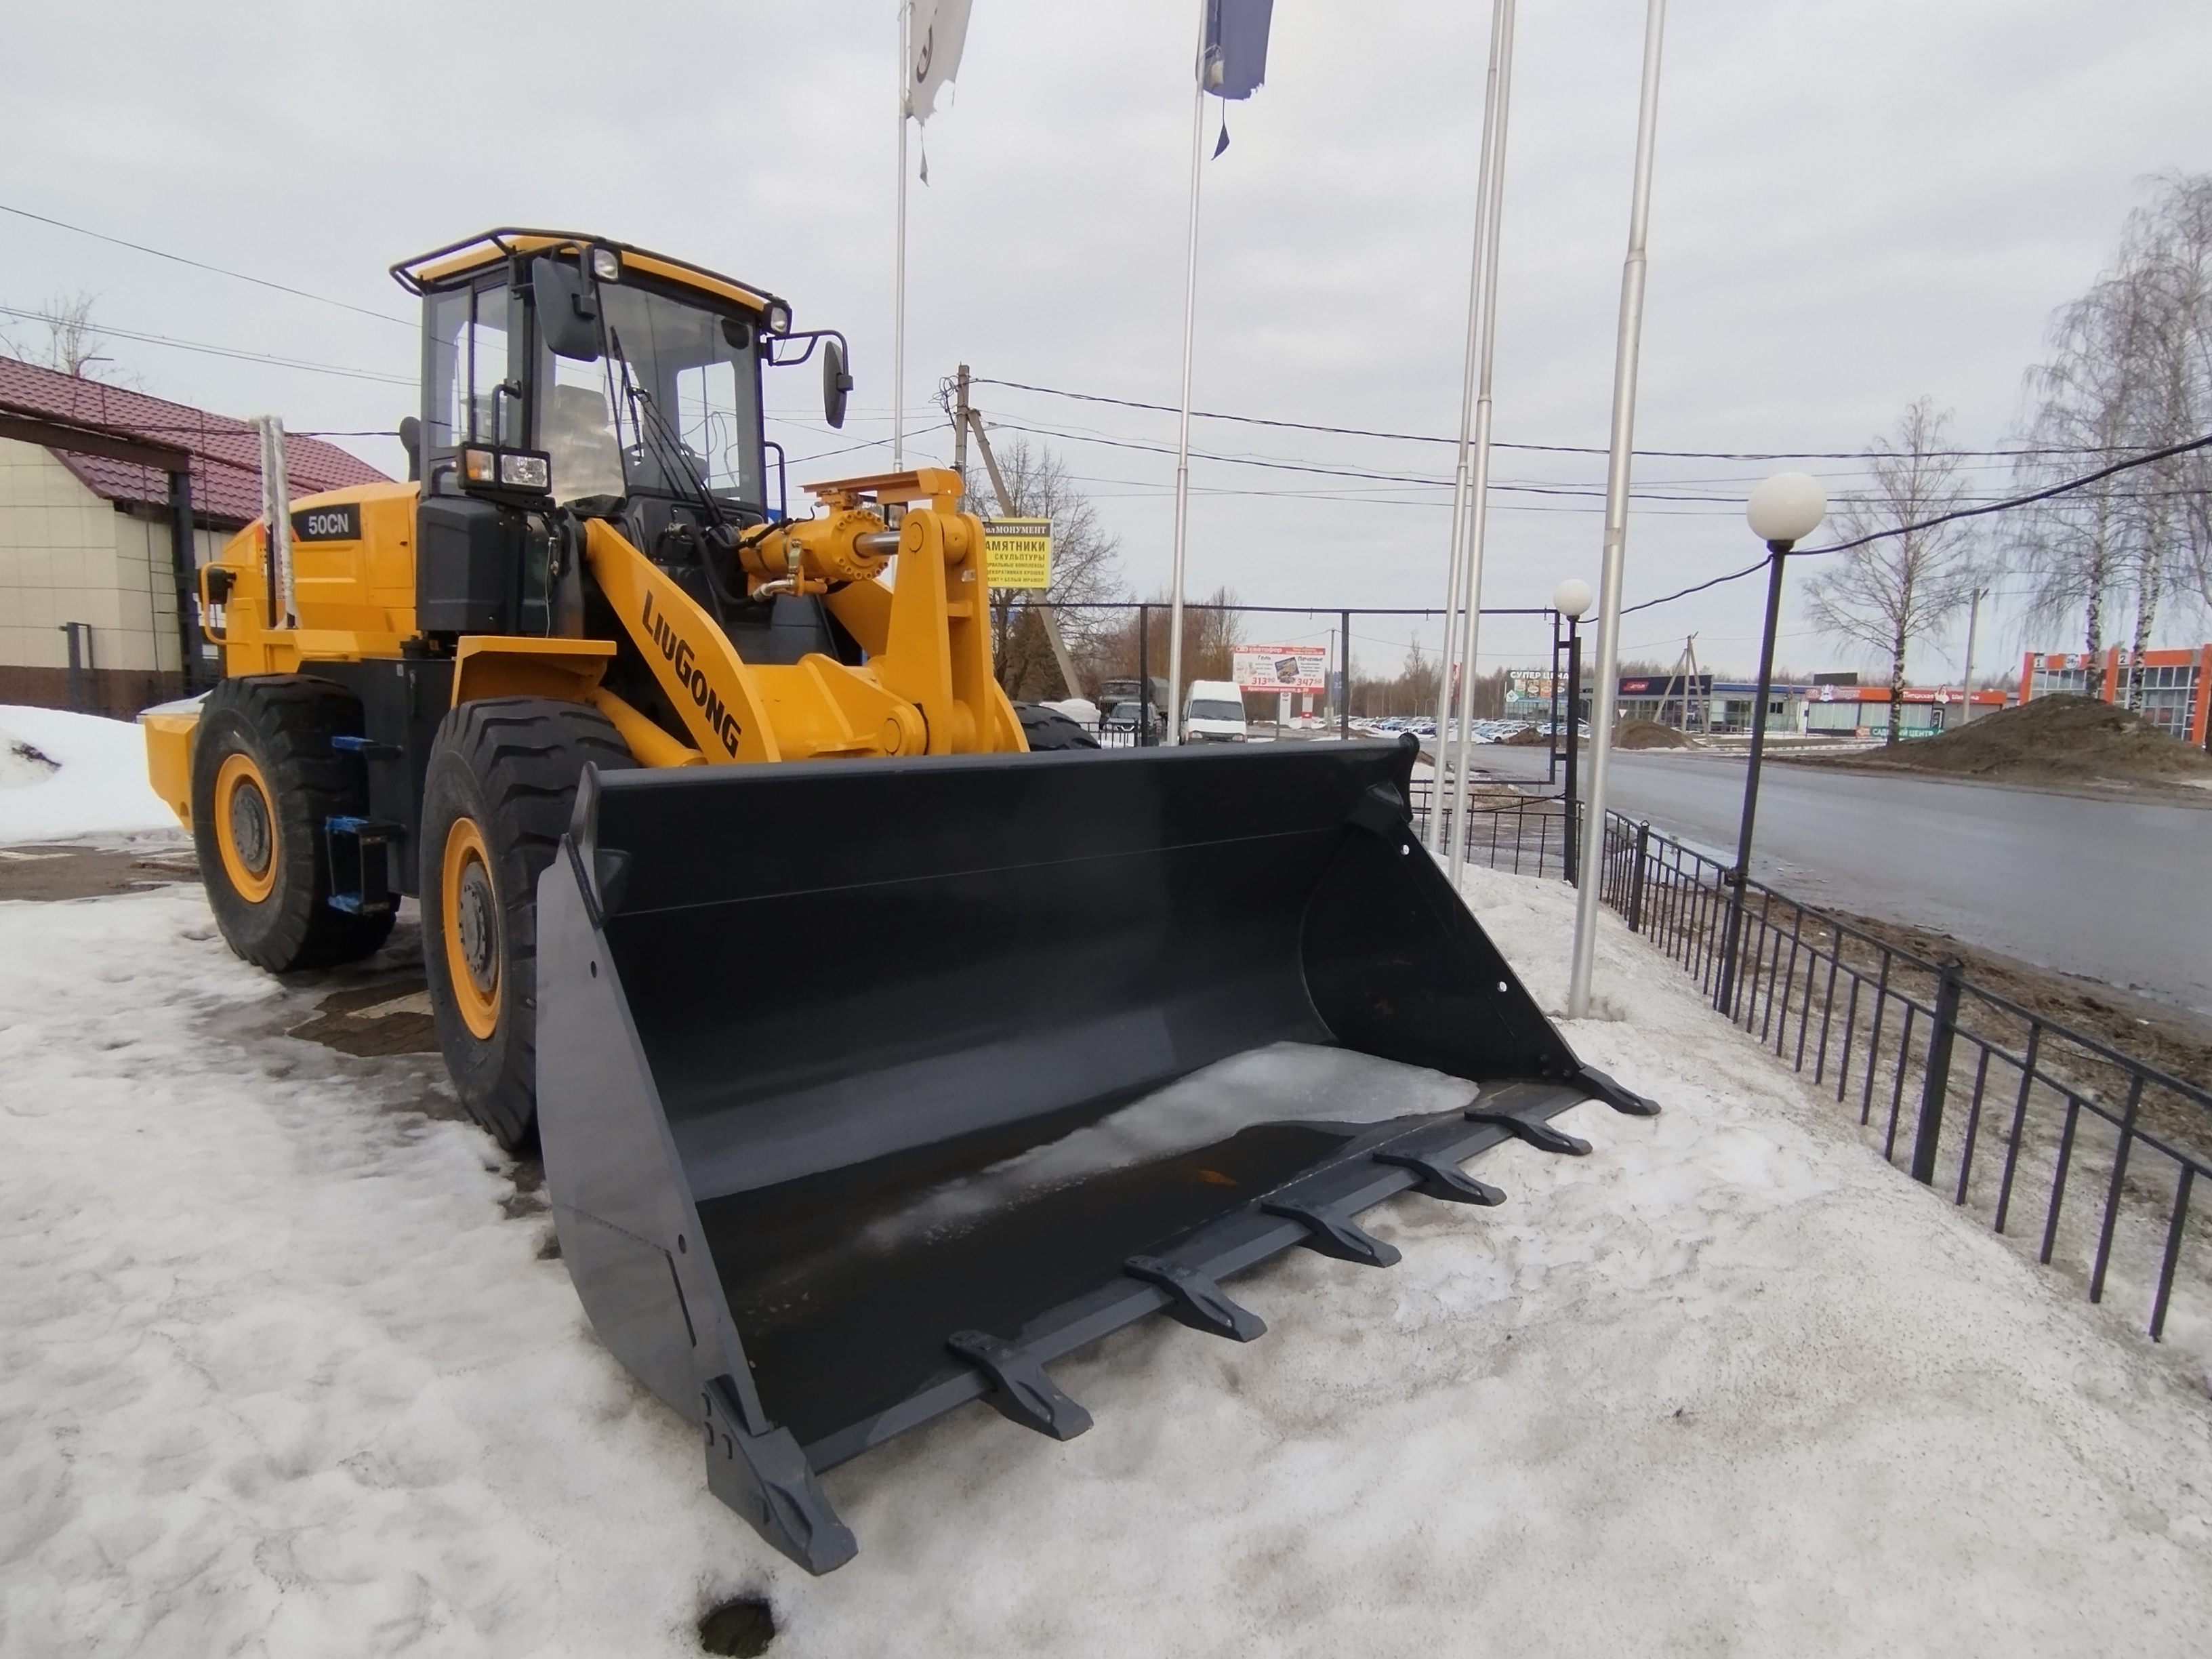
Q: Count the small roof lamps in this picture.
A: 2